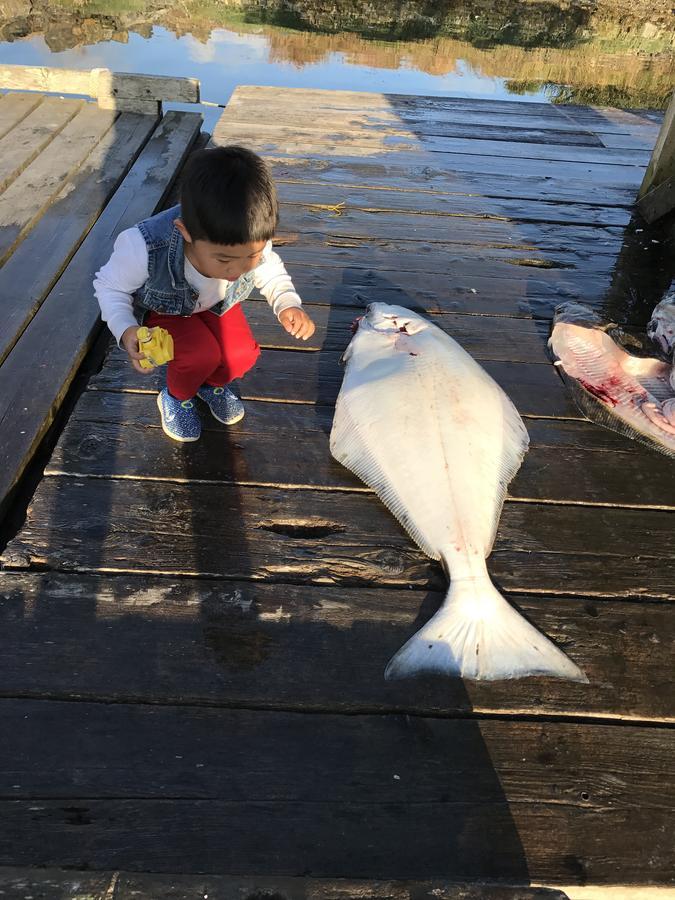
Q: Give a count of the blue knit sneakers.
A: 2